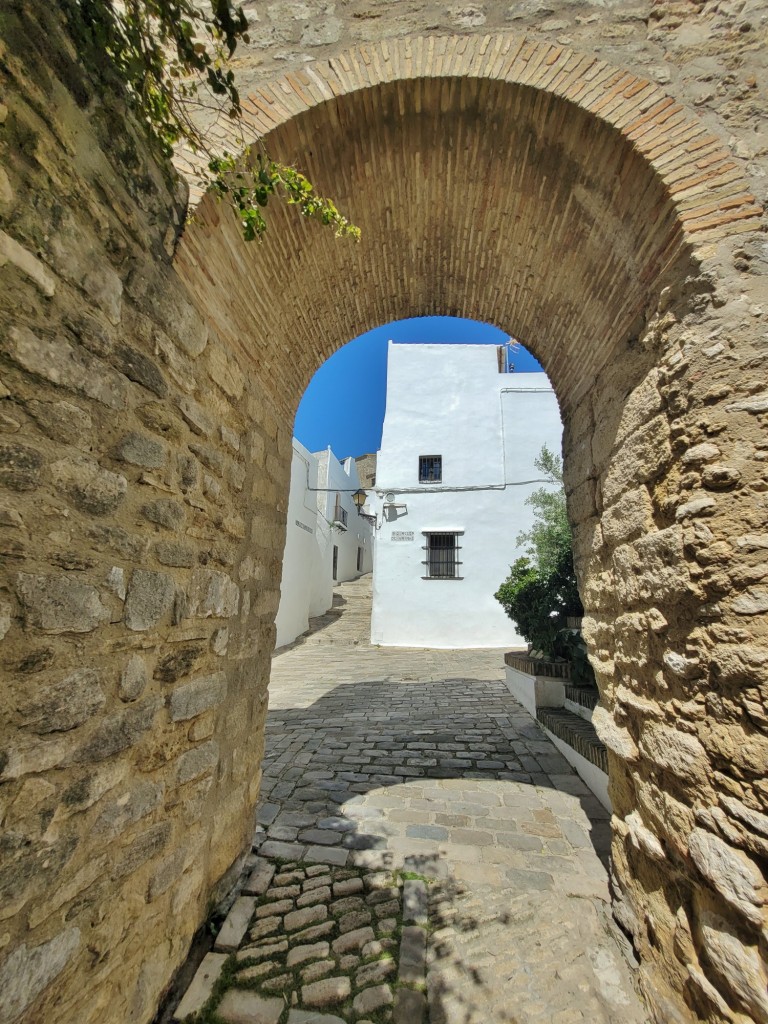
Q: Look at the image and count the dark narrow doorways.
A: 2